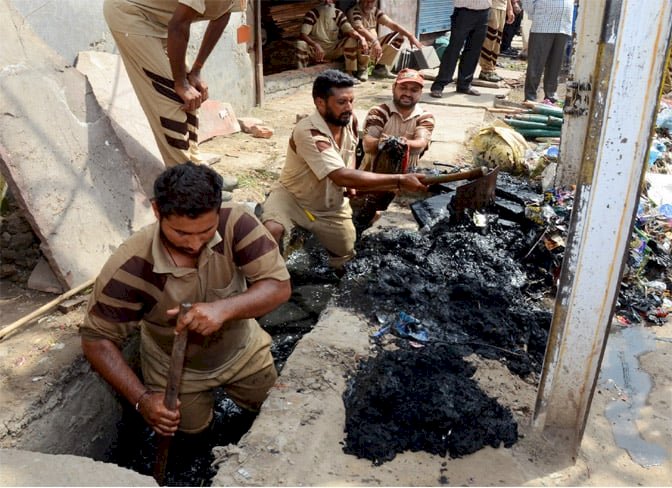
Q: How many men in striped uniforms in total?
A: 7